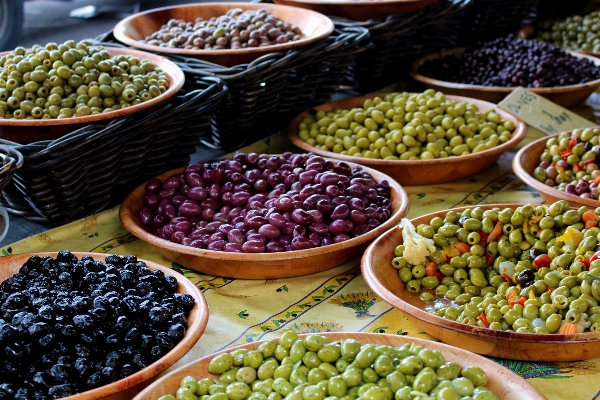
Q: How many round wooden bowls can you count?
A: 11